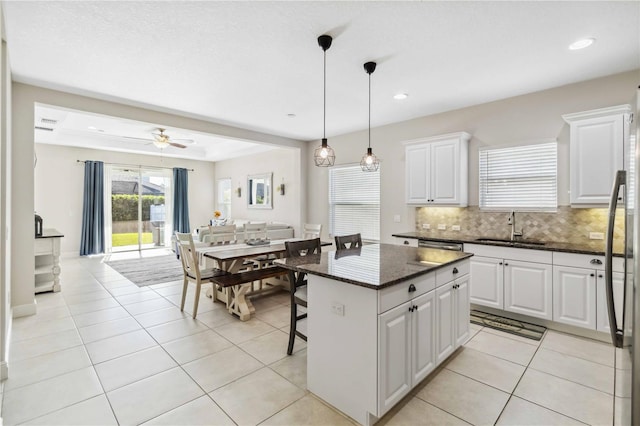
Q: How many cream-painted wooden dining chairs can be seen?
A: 4